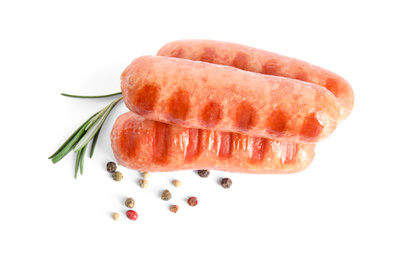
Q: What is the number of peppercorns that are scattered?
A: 13